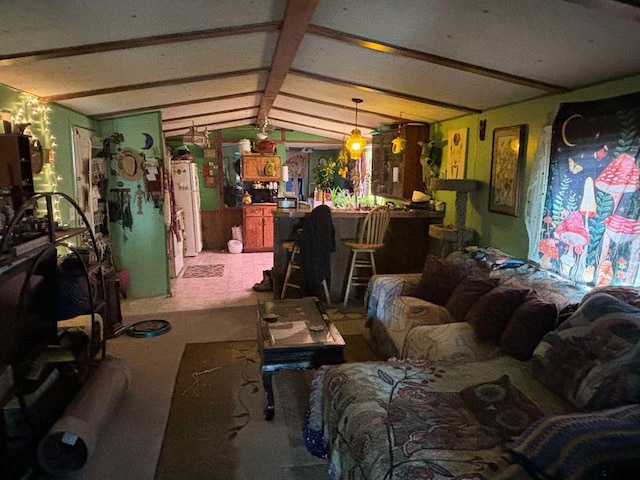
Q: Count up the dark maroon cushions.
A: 4